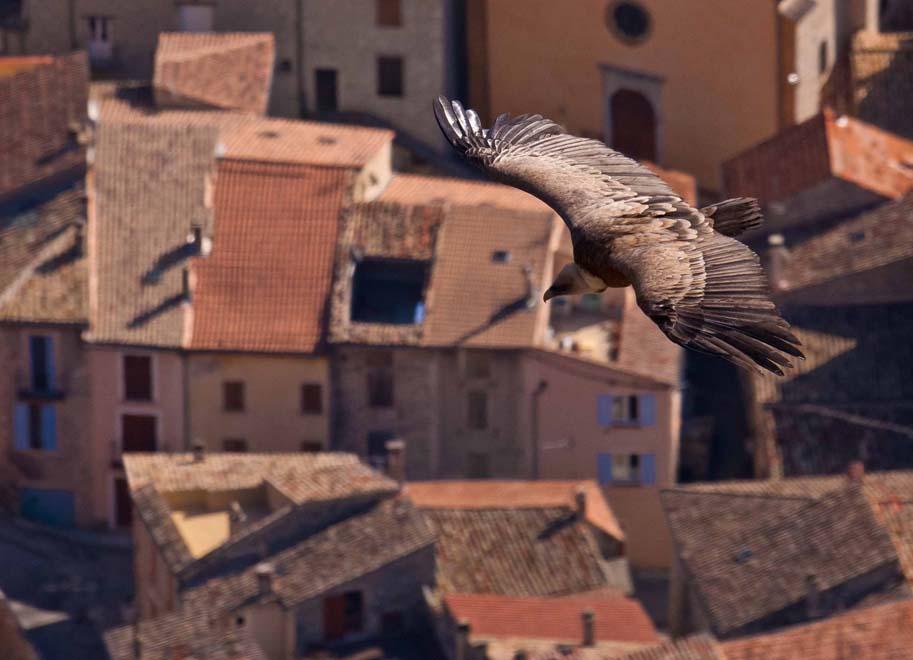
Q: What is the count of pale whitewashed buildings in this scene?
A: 0